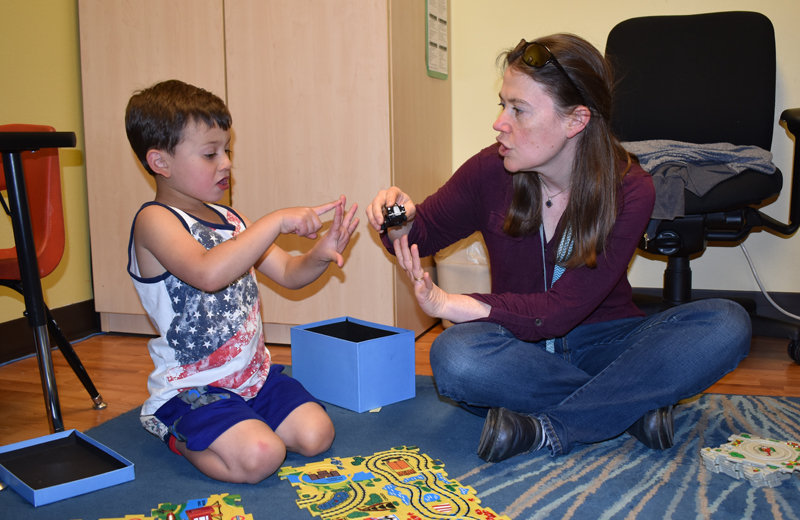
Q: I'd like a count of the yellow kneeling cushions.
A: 0